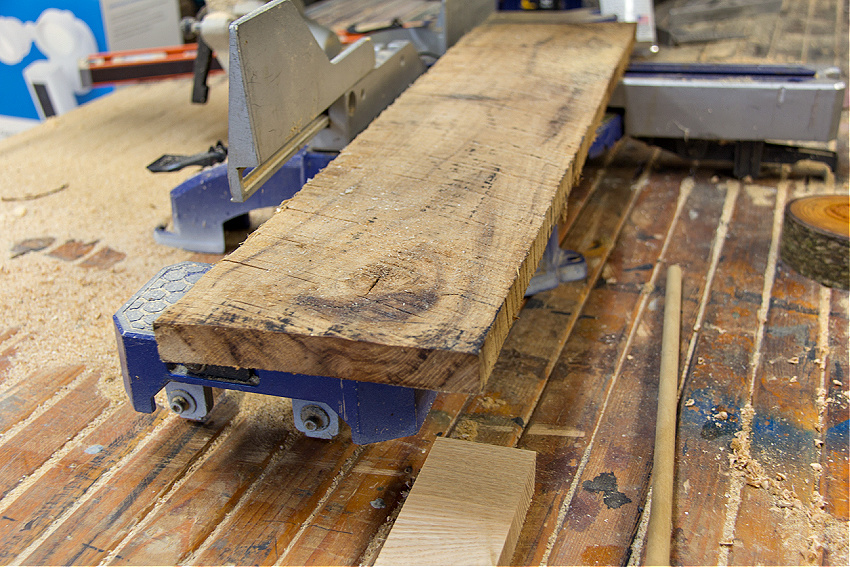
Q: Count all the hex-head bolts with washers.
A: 2